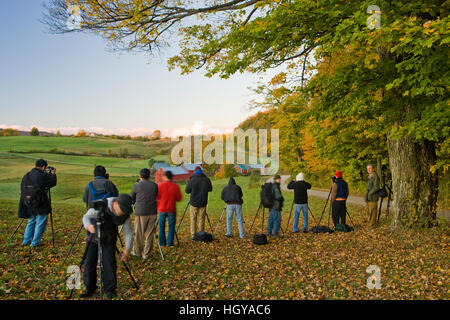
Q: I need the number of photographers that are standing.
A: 11